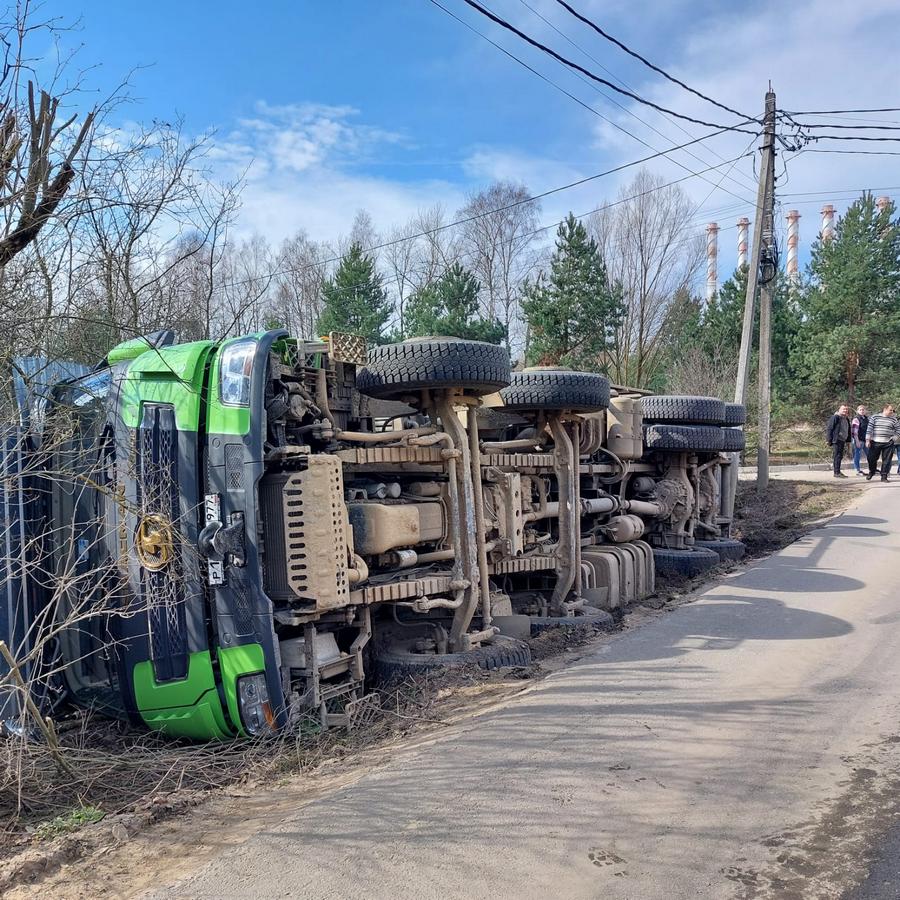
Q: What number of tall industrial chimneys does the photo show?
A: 5